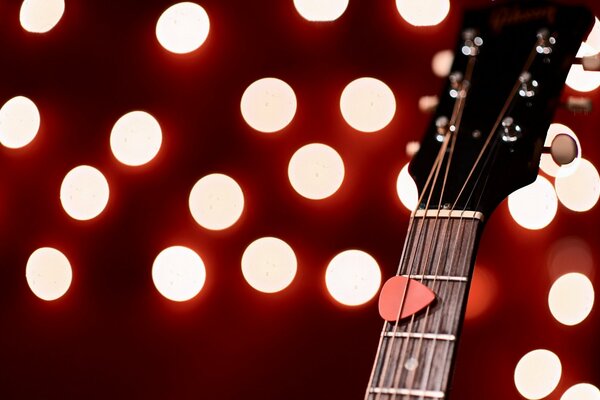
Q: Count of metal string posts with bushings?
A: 6